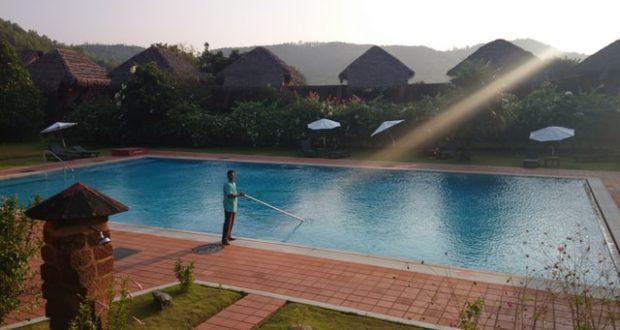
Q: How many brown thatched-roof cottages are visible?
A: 6